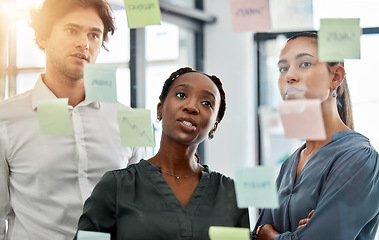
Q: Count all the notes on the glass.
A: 10